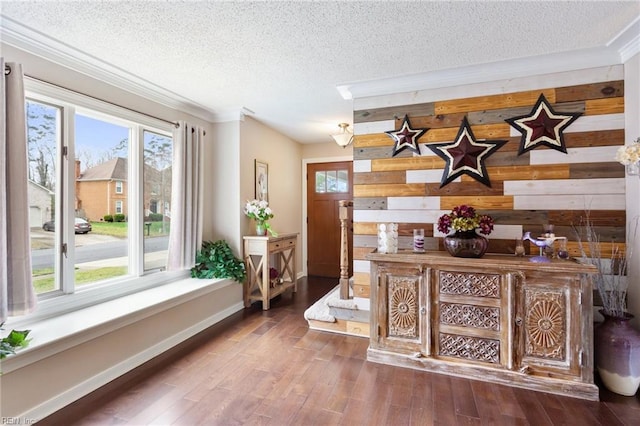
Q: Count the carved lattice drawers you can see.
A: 3